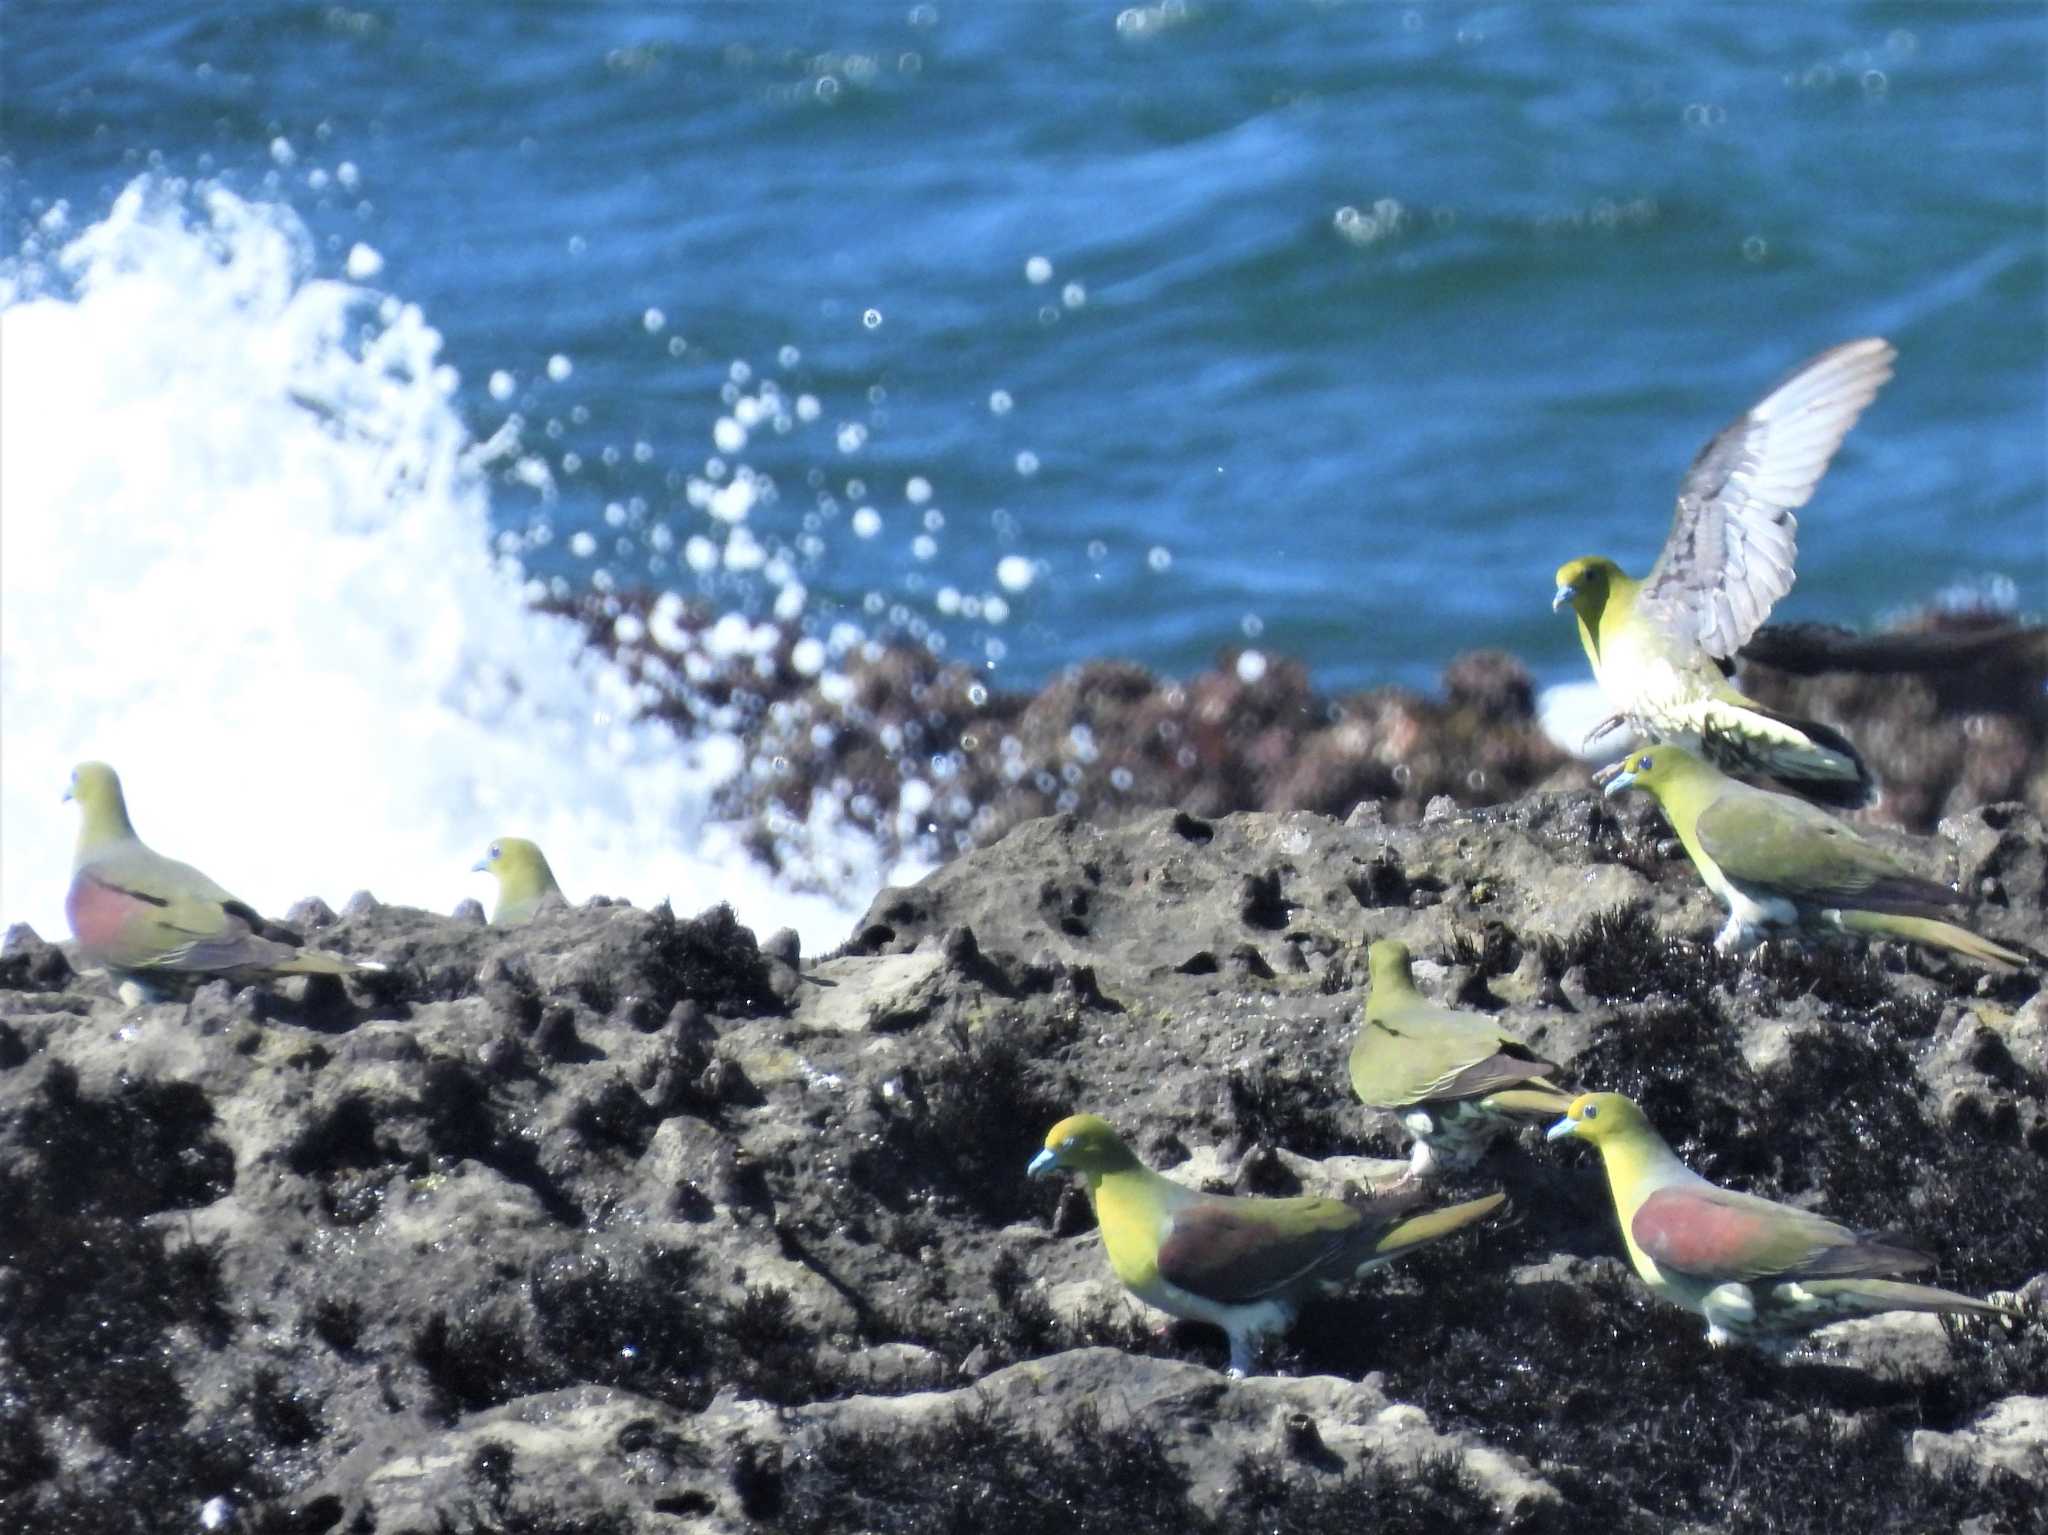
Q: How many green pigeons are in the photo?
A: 7